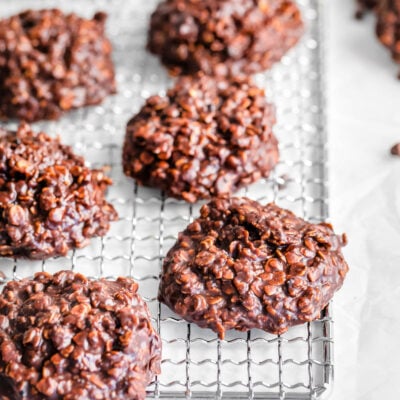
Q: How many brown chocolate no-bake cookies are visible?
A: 7